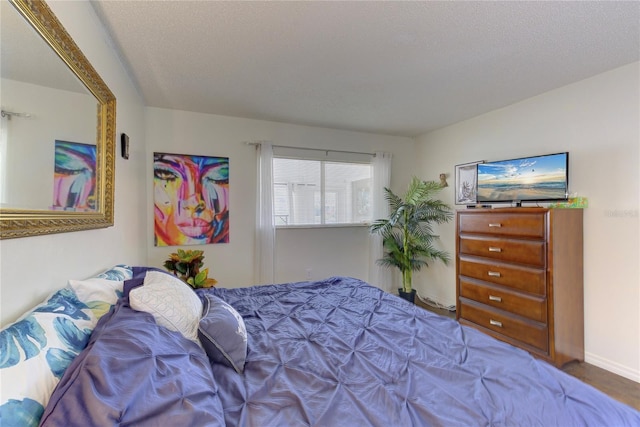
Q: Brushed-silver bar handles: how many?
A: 5